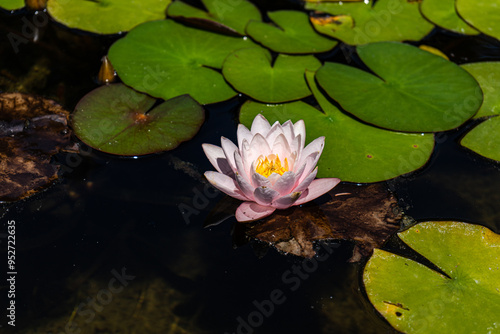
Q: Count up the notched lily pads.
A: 11